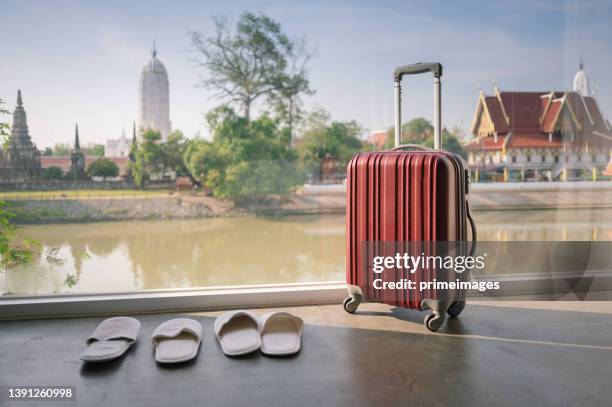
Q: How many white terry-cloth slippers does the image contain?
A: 4